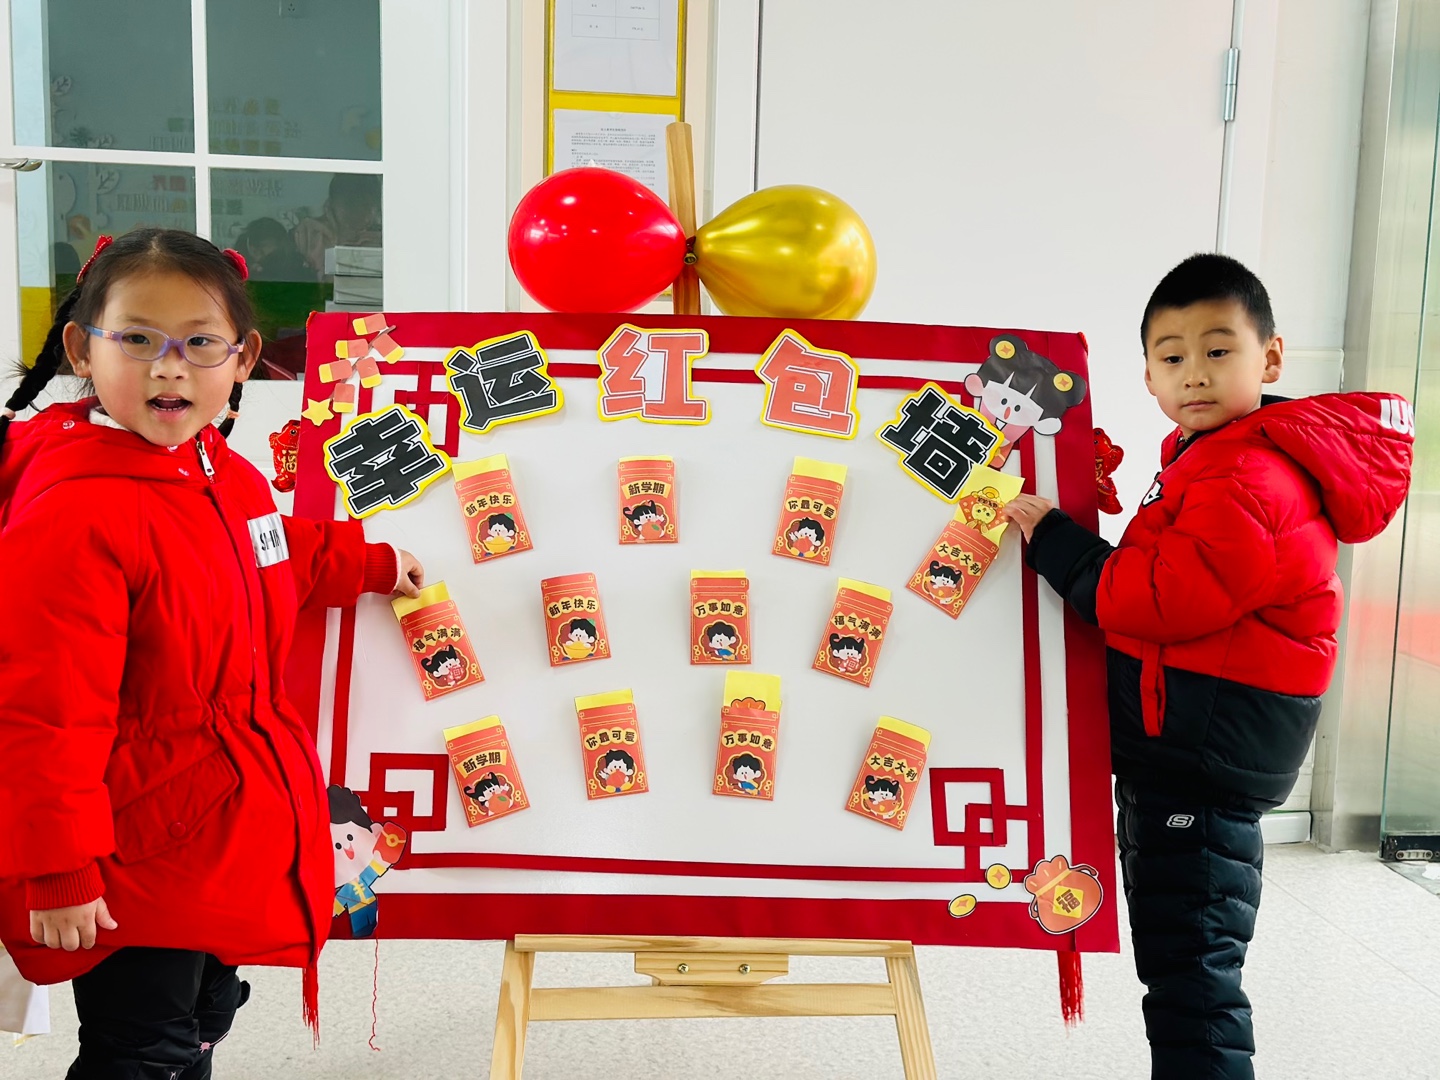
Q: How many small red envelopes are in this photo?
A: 12